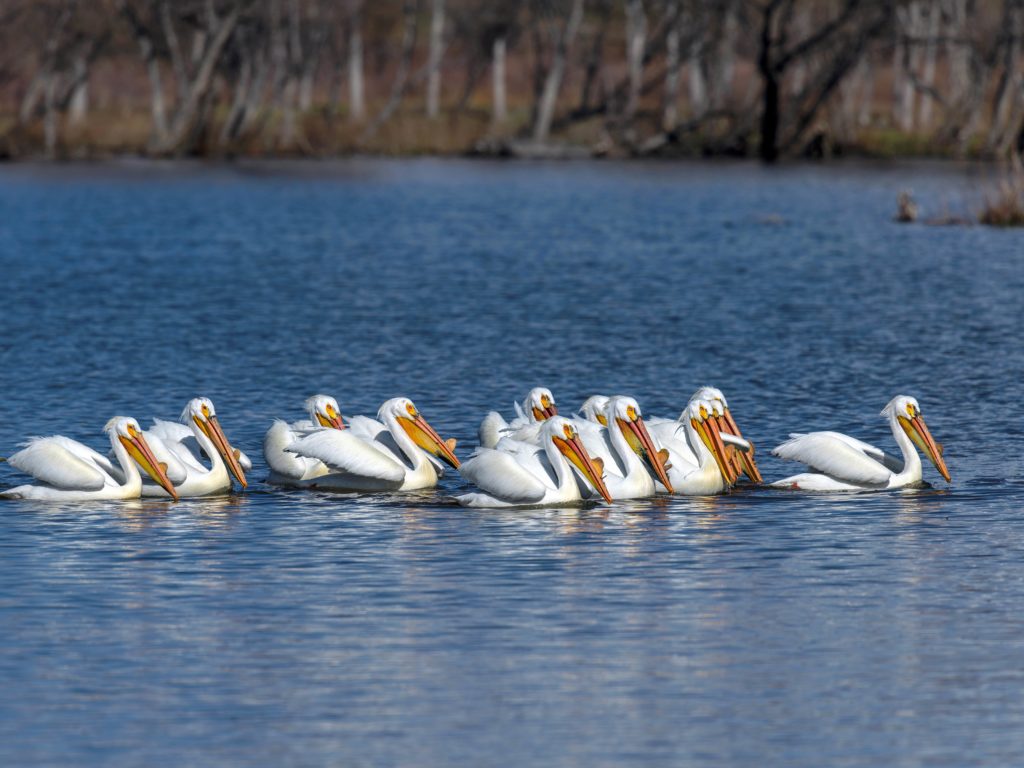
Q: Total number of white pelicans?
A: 12